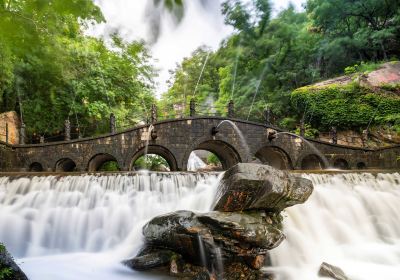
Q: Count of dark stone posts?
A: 10